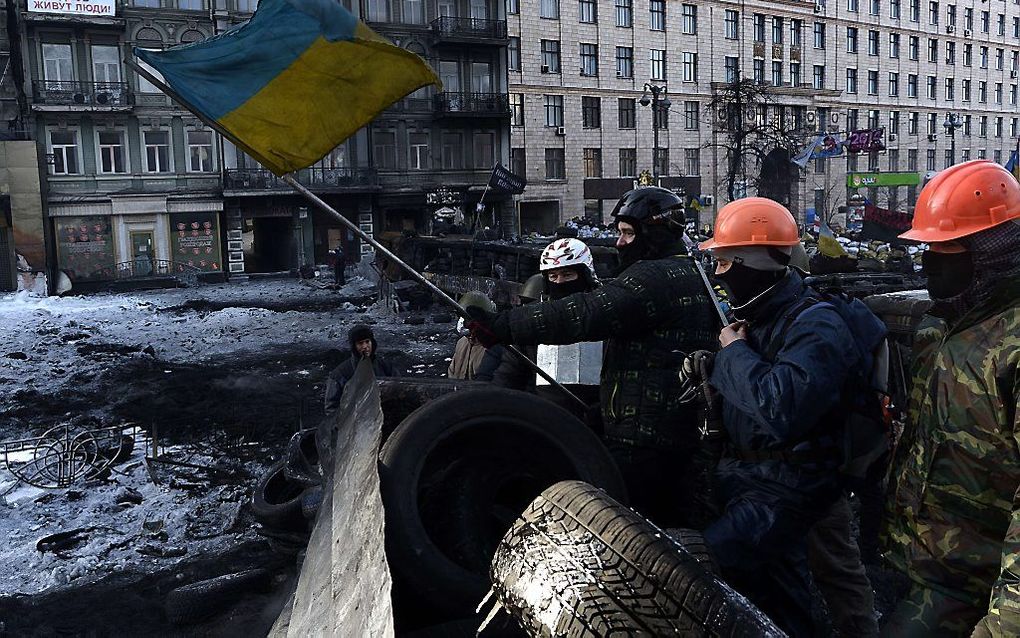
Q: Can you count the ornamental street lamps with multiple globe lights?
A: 2